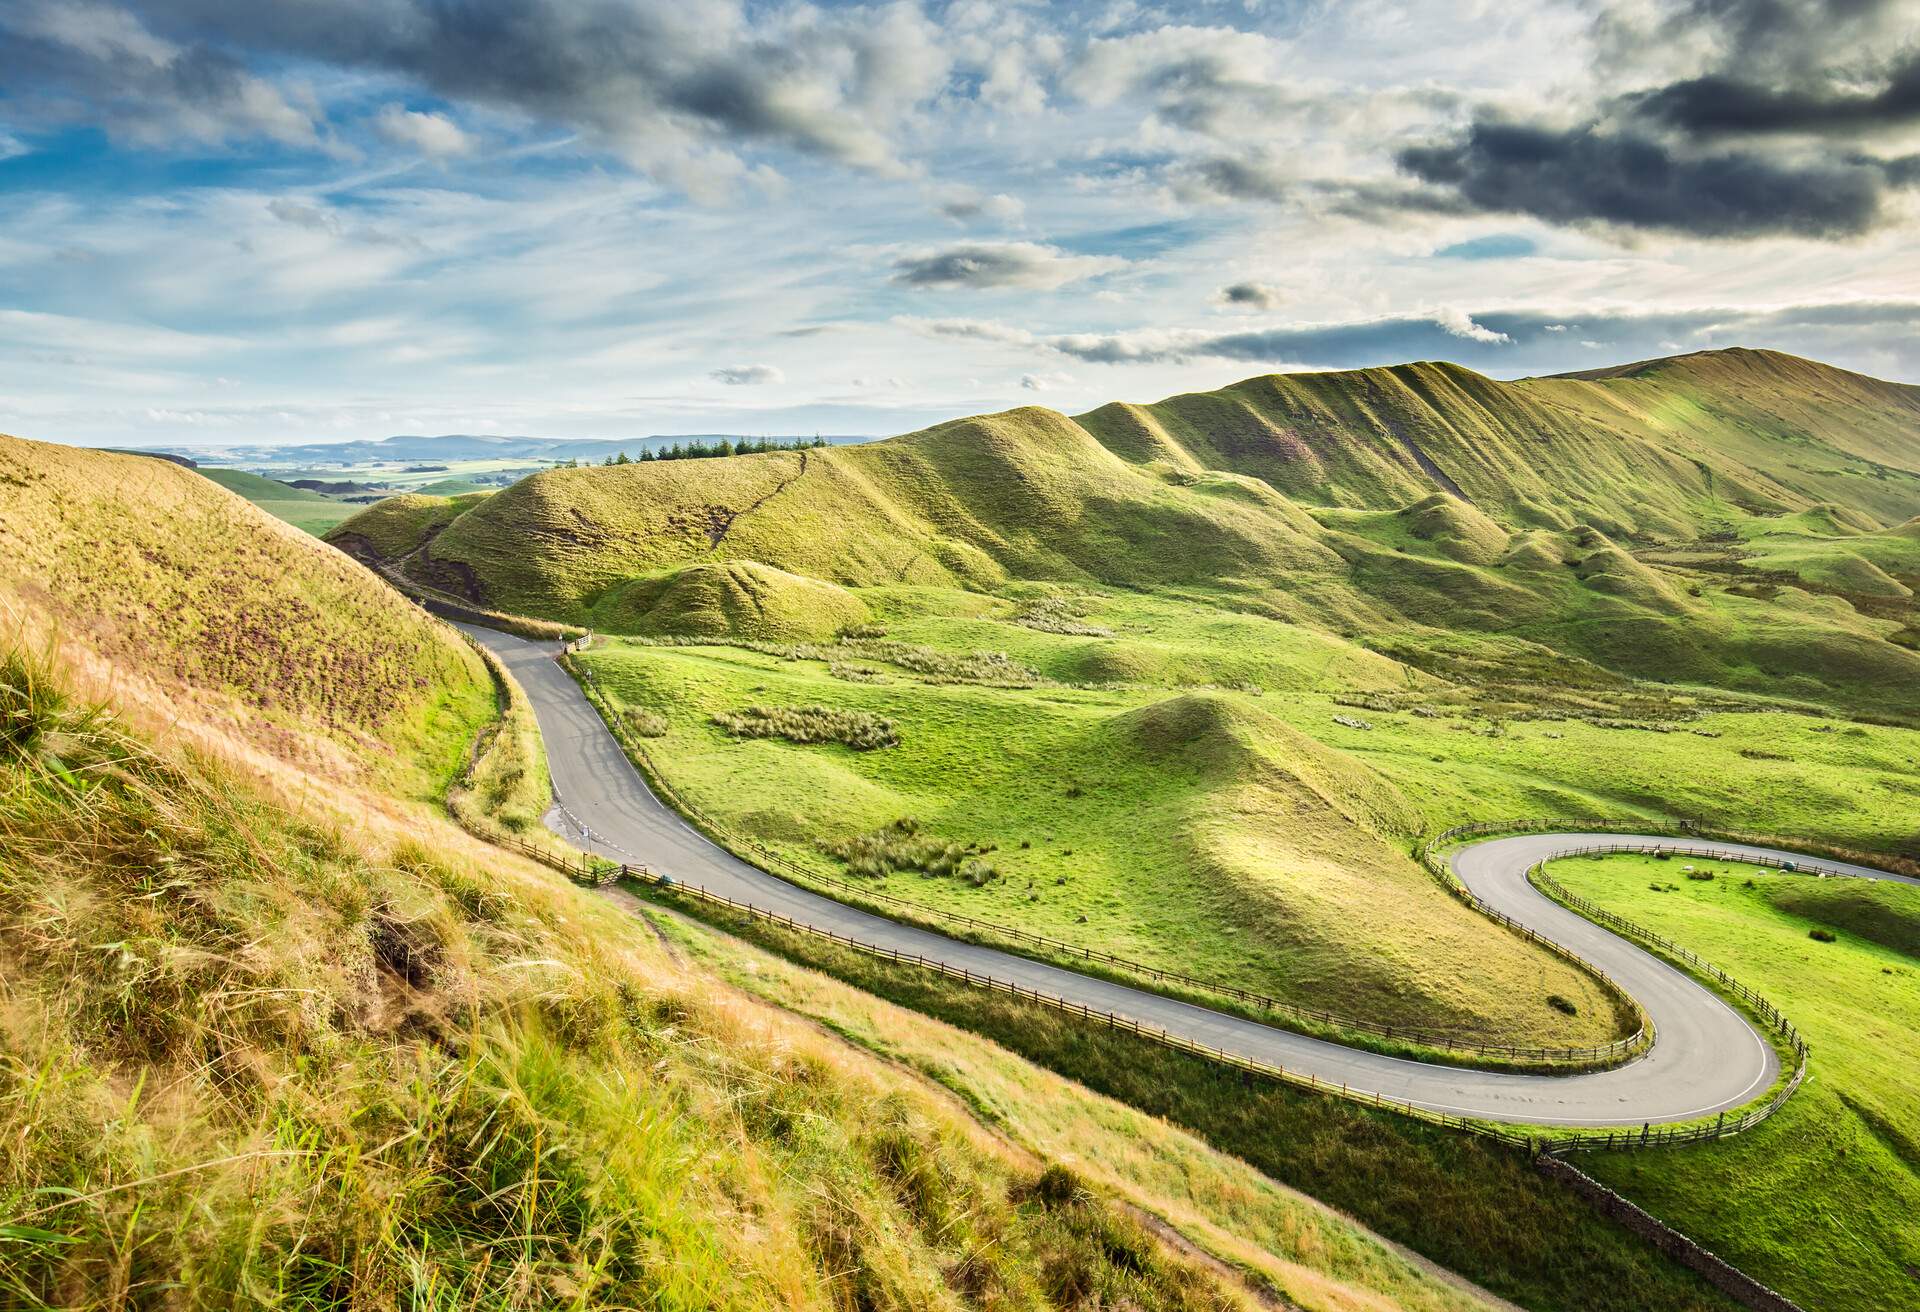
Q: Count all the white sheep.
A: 8